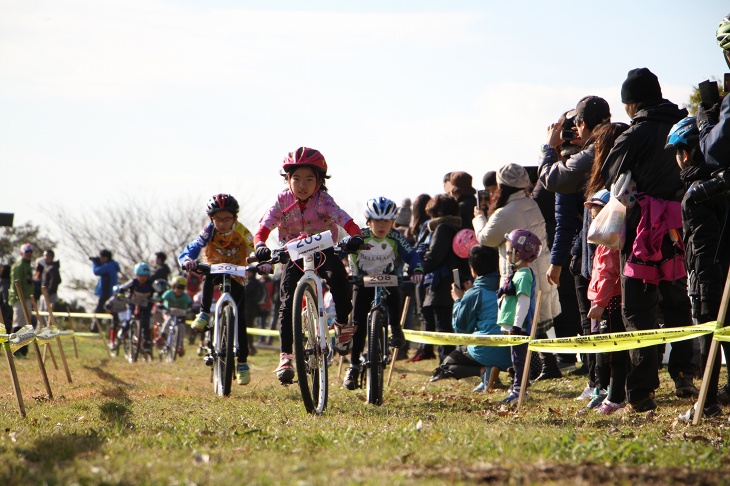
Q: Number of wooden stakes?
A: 11